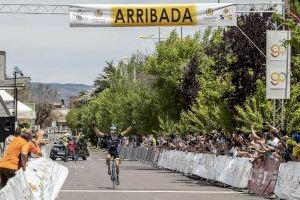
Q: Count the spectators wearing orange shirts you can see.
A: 2